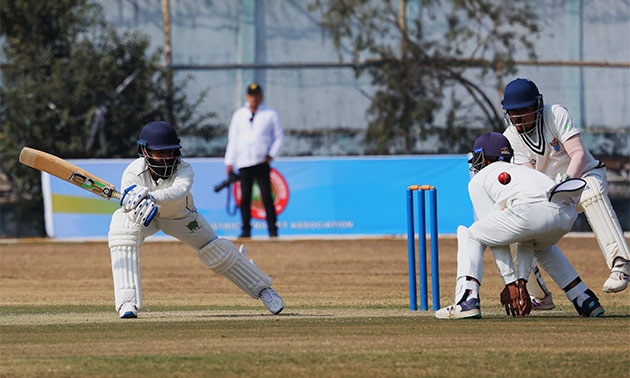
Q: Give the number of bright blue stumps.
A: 3